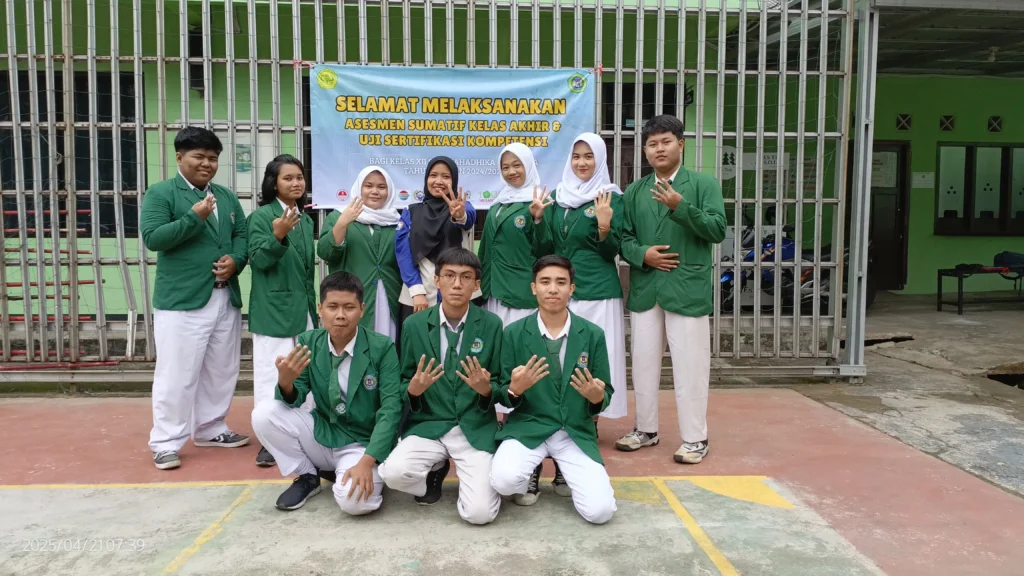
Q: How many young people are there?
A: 10